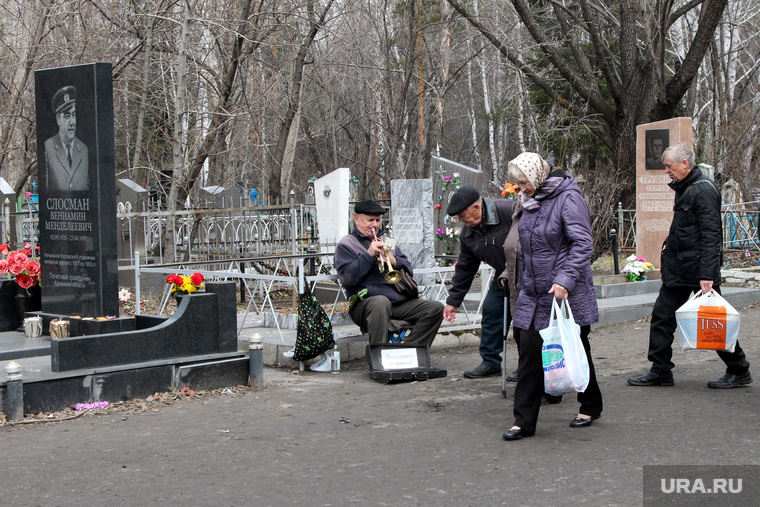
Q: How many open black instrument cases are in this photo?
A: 1